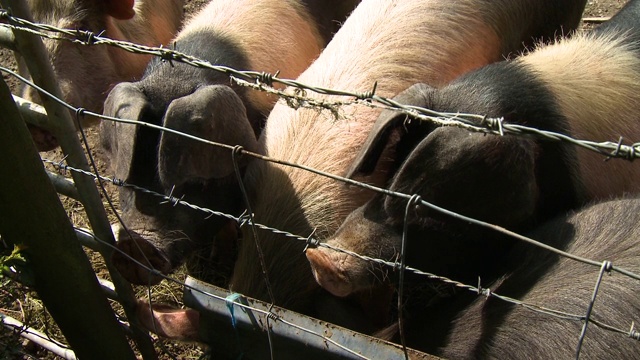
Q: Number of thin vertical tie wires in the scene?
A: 4